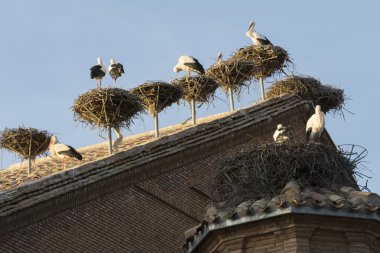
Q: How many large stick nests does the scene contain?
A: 8